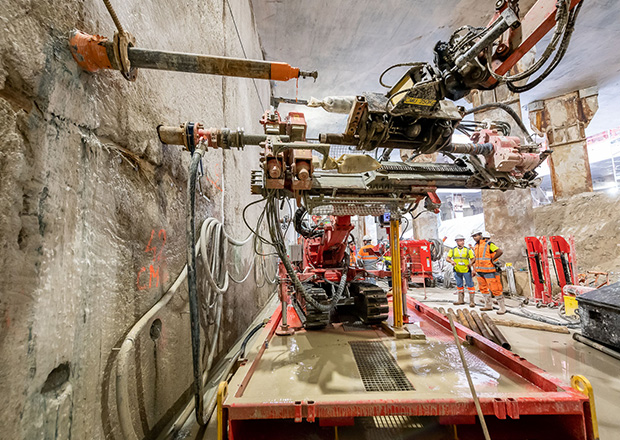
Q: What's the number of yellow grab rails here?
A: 2